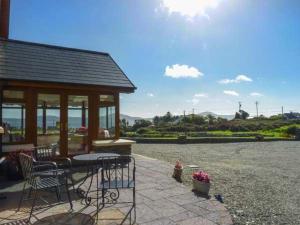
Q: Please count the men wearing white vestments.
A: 0